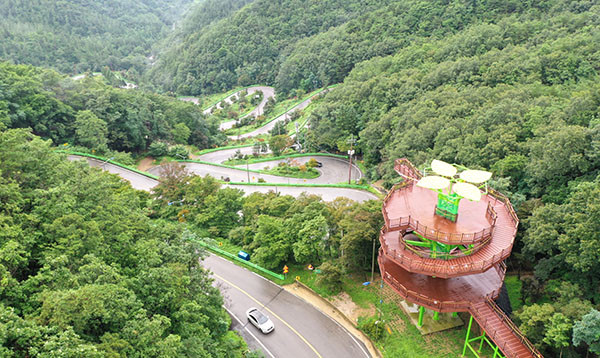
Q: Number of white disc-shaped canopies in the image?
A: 4